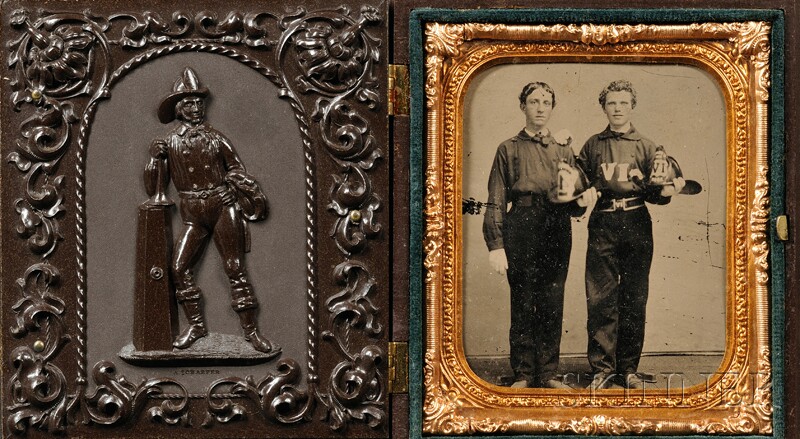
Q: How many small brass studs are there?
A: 3